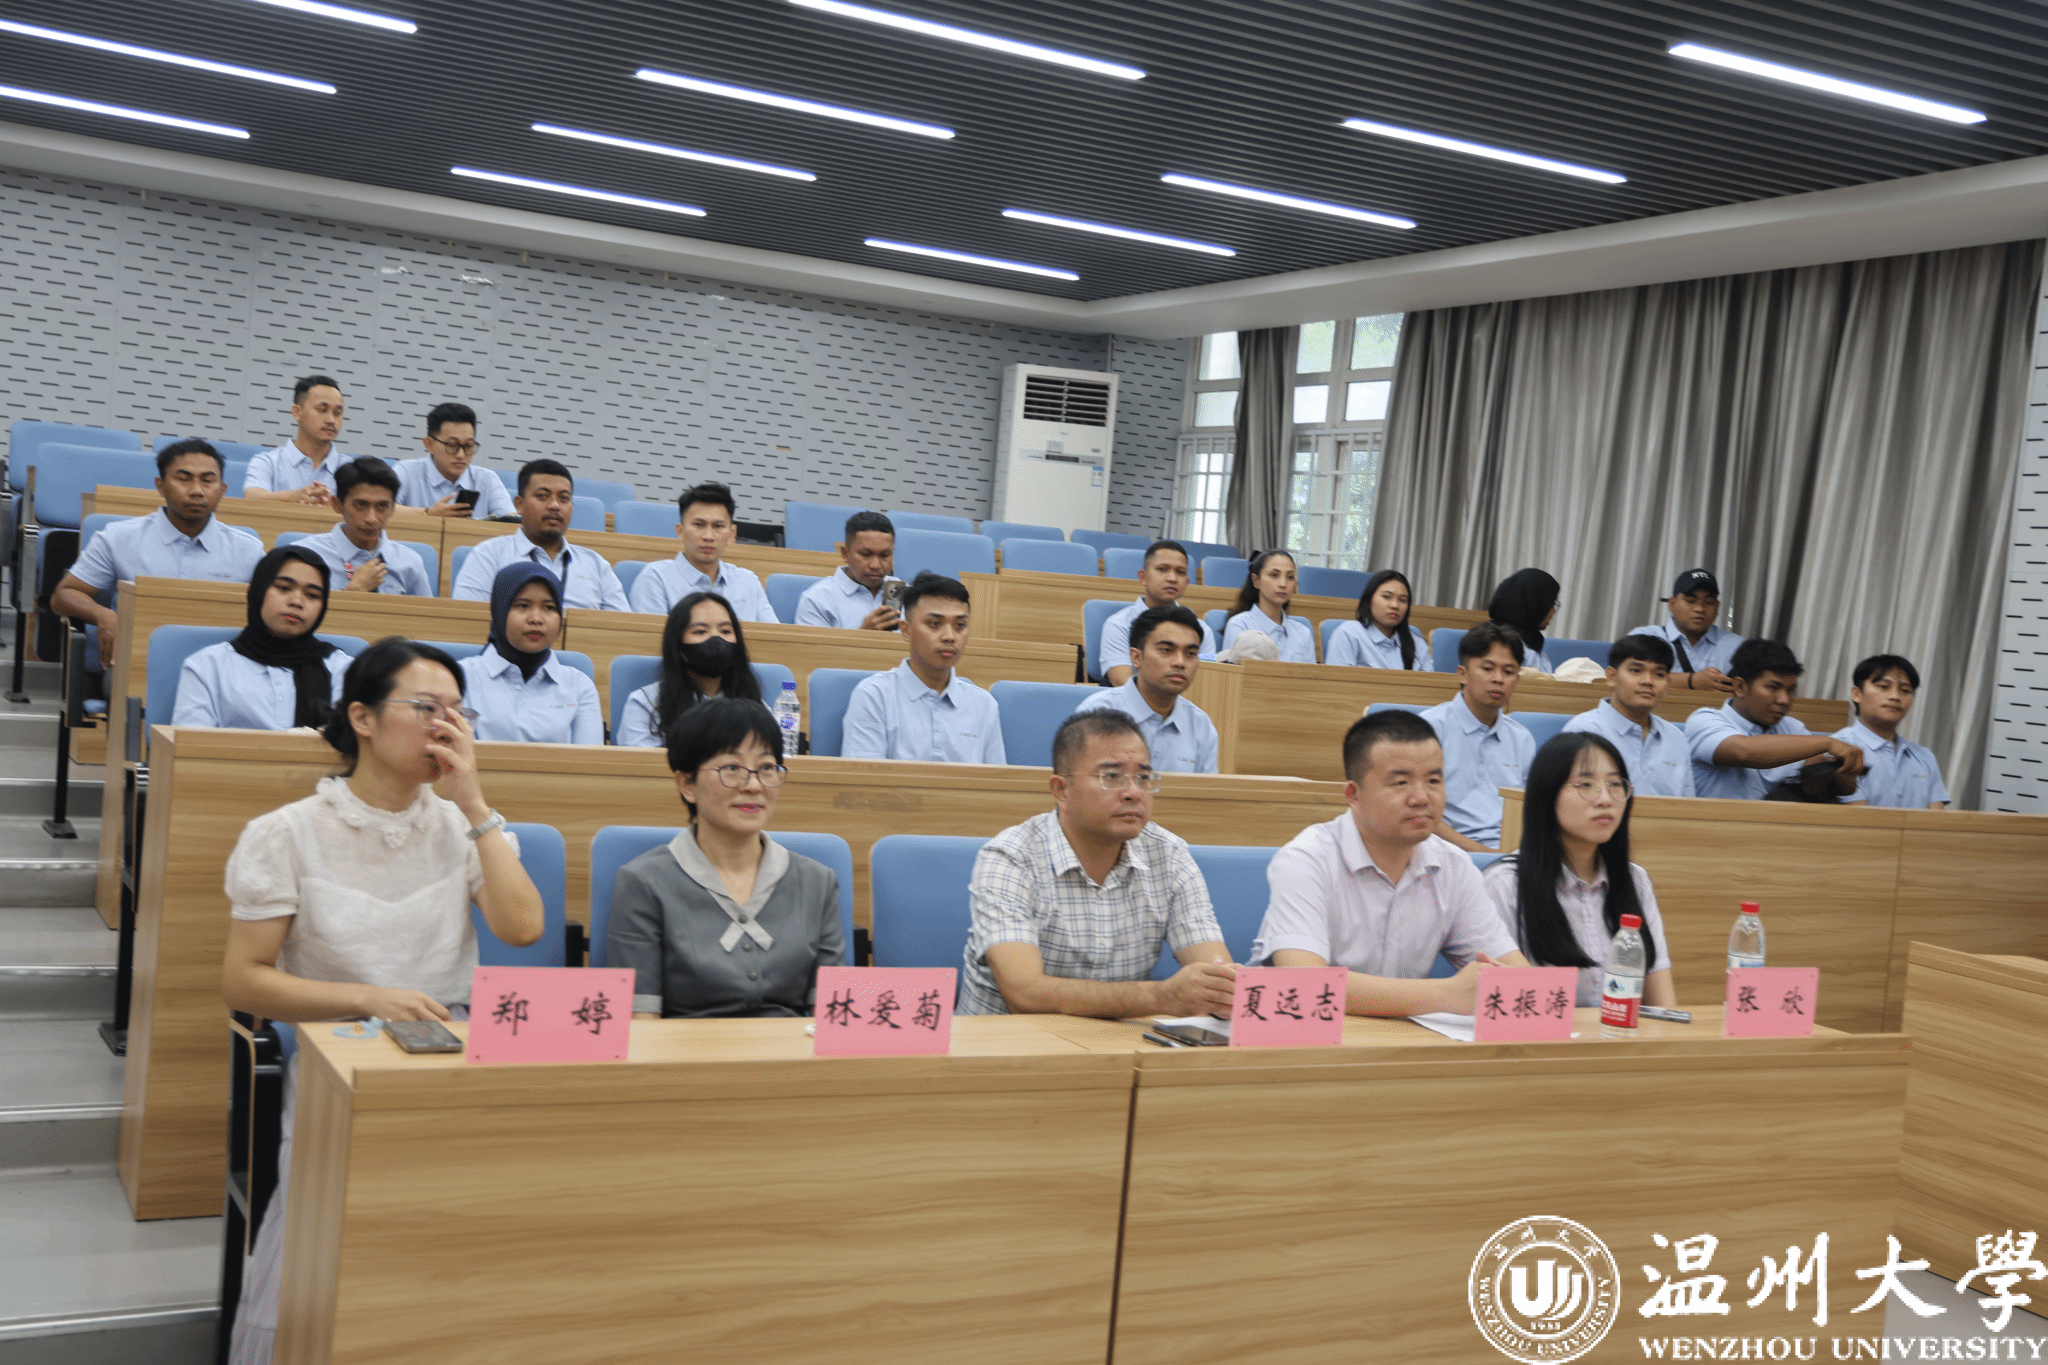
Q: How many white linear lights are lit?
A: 12